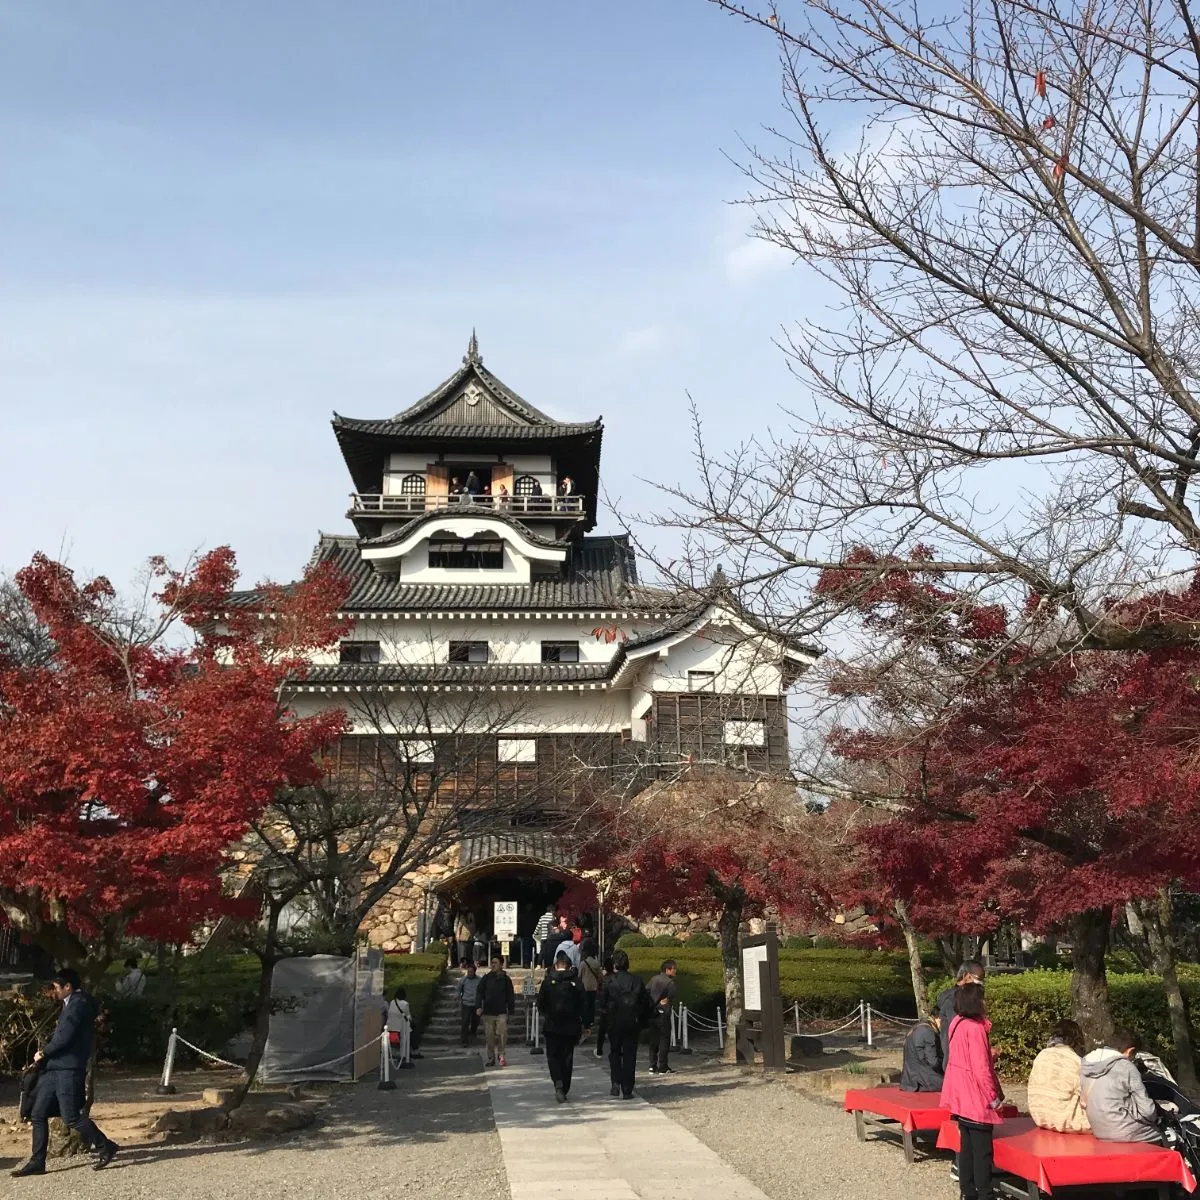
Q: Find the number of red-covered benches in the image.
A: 2